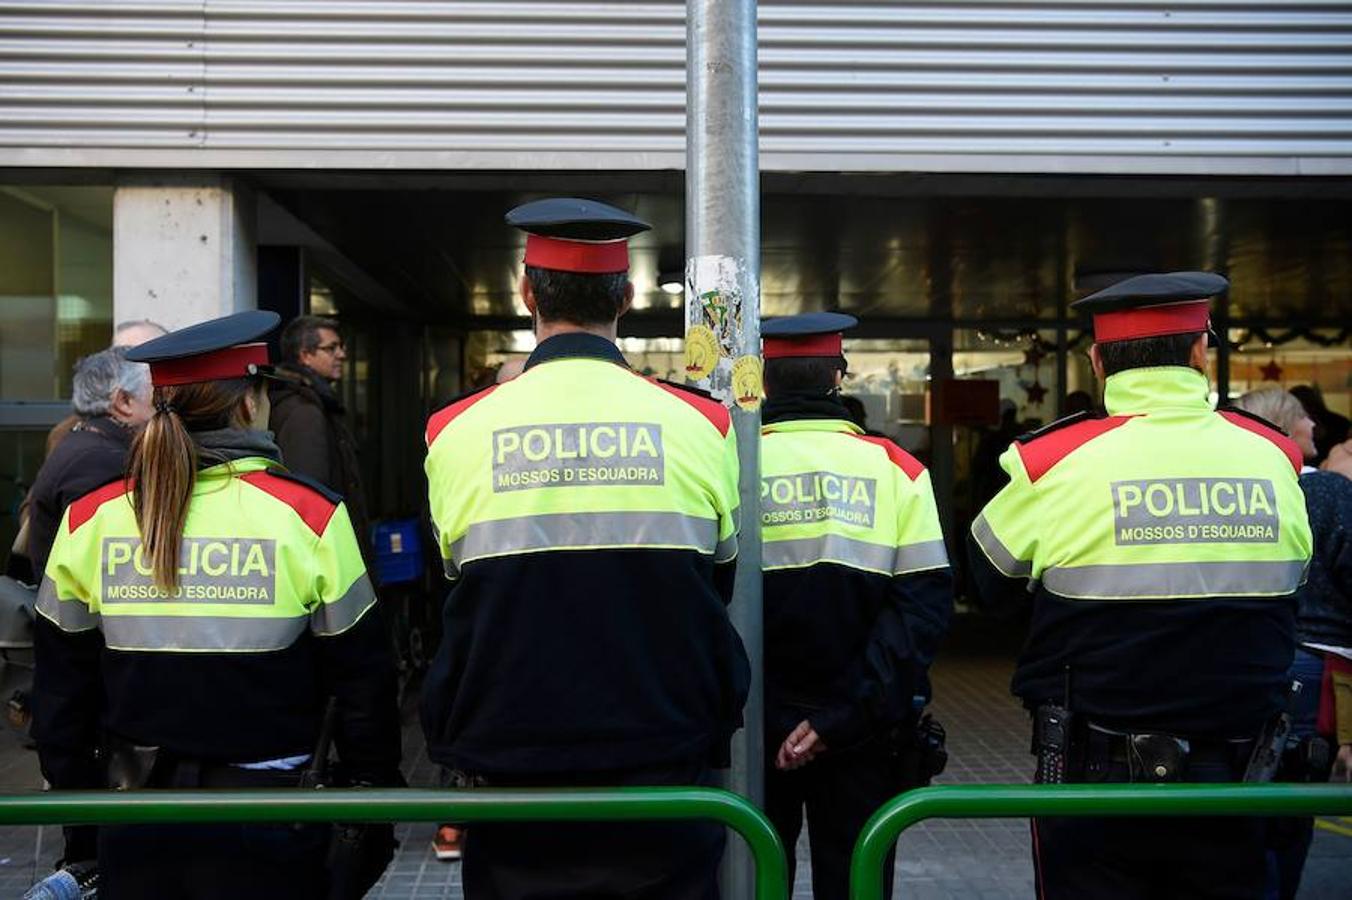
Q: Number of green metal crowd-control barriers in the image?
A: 2